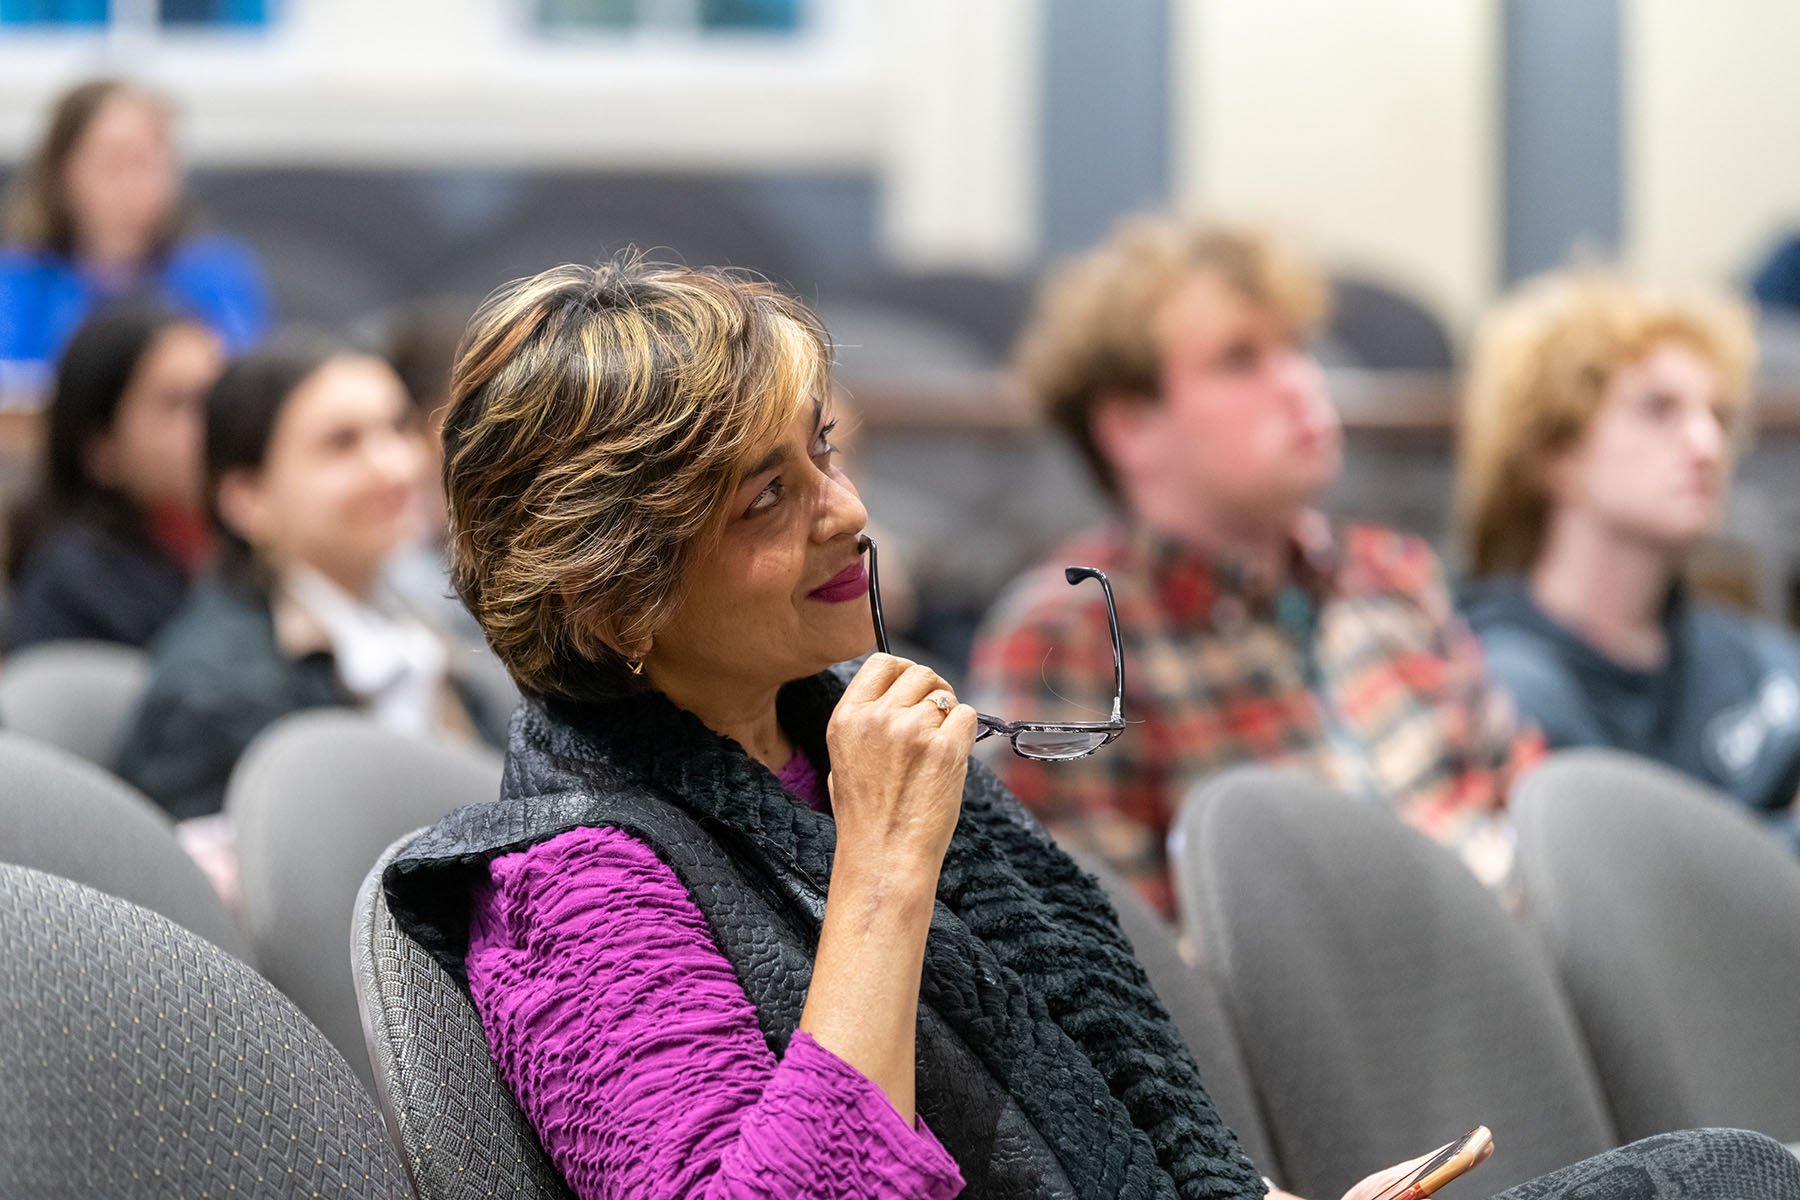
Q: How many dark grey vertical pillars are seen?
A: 2